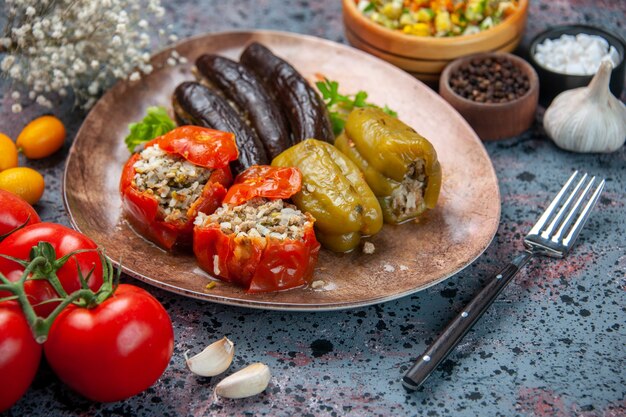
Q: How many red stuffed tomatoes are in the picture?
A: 2